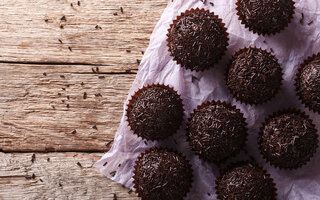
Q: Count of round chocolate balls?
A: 9